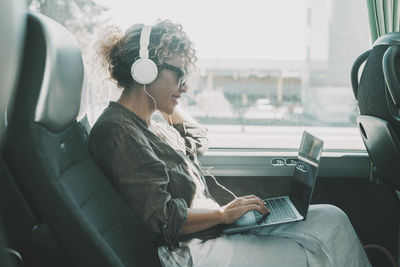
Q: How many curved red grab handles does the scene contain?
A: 0